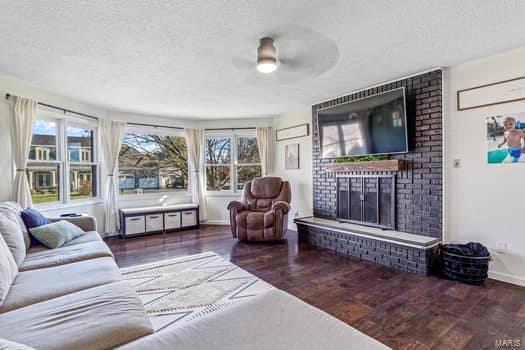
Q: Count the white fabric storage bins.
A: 4